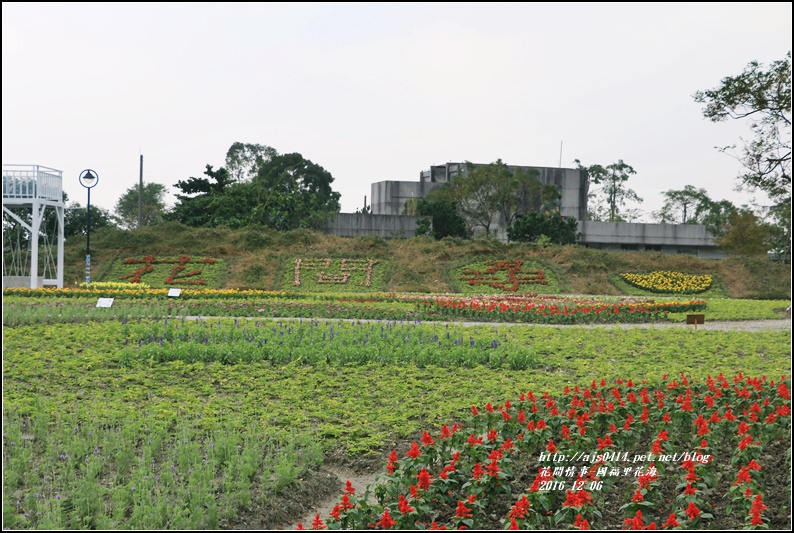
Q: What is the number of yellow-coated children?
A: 0